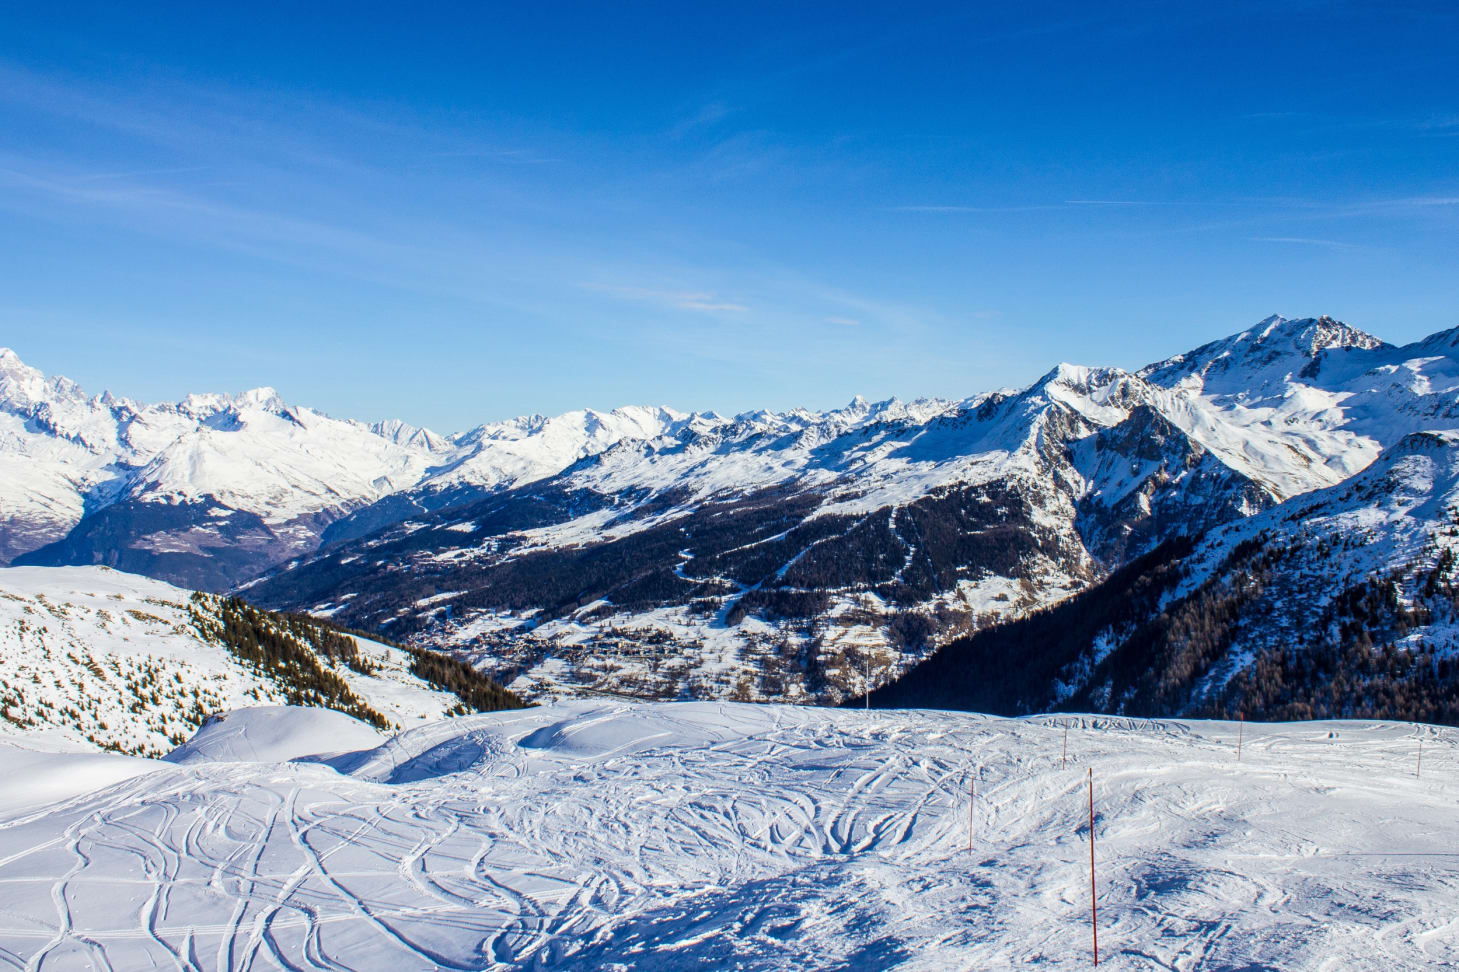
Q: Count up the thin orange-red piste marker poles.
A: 5